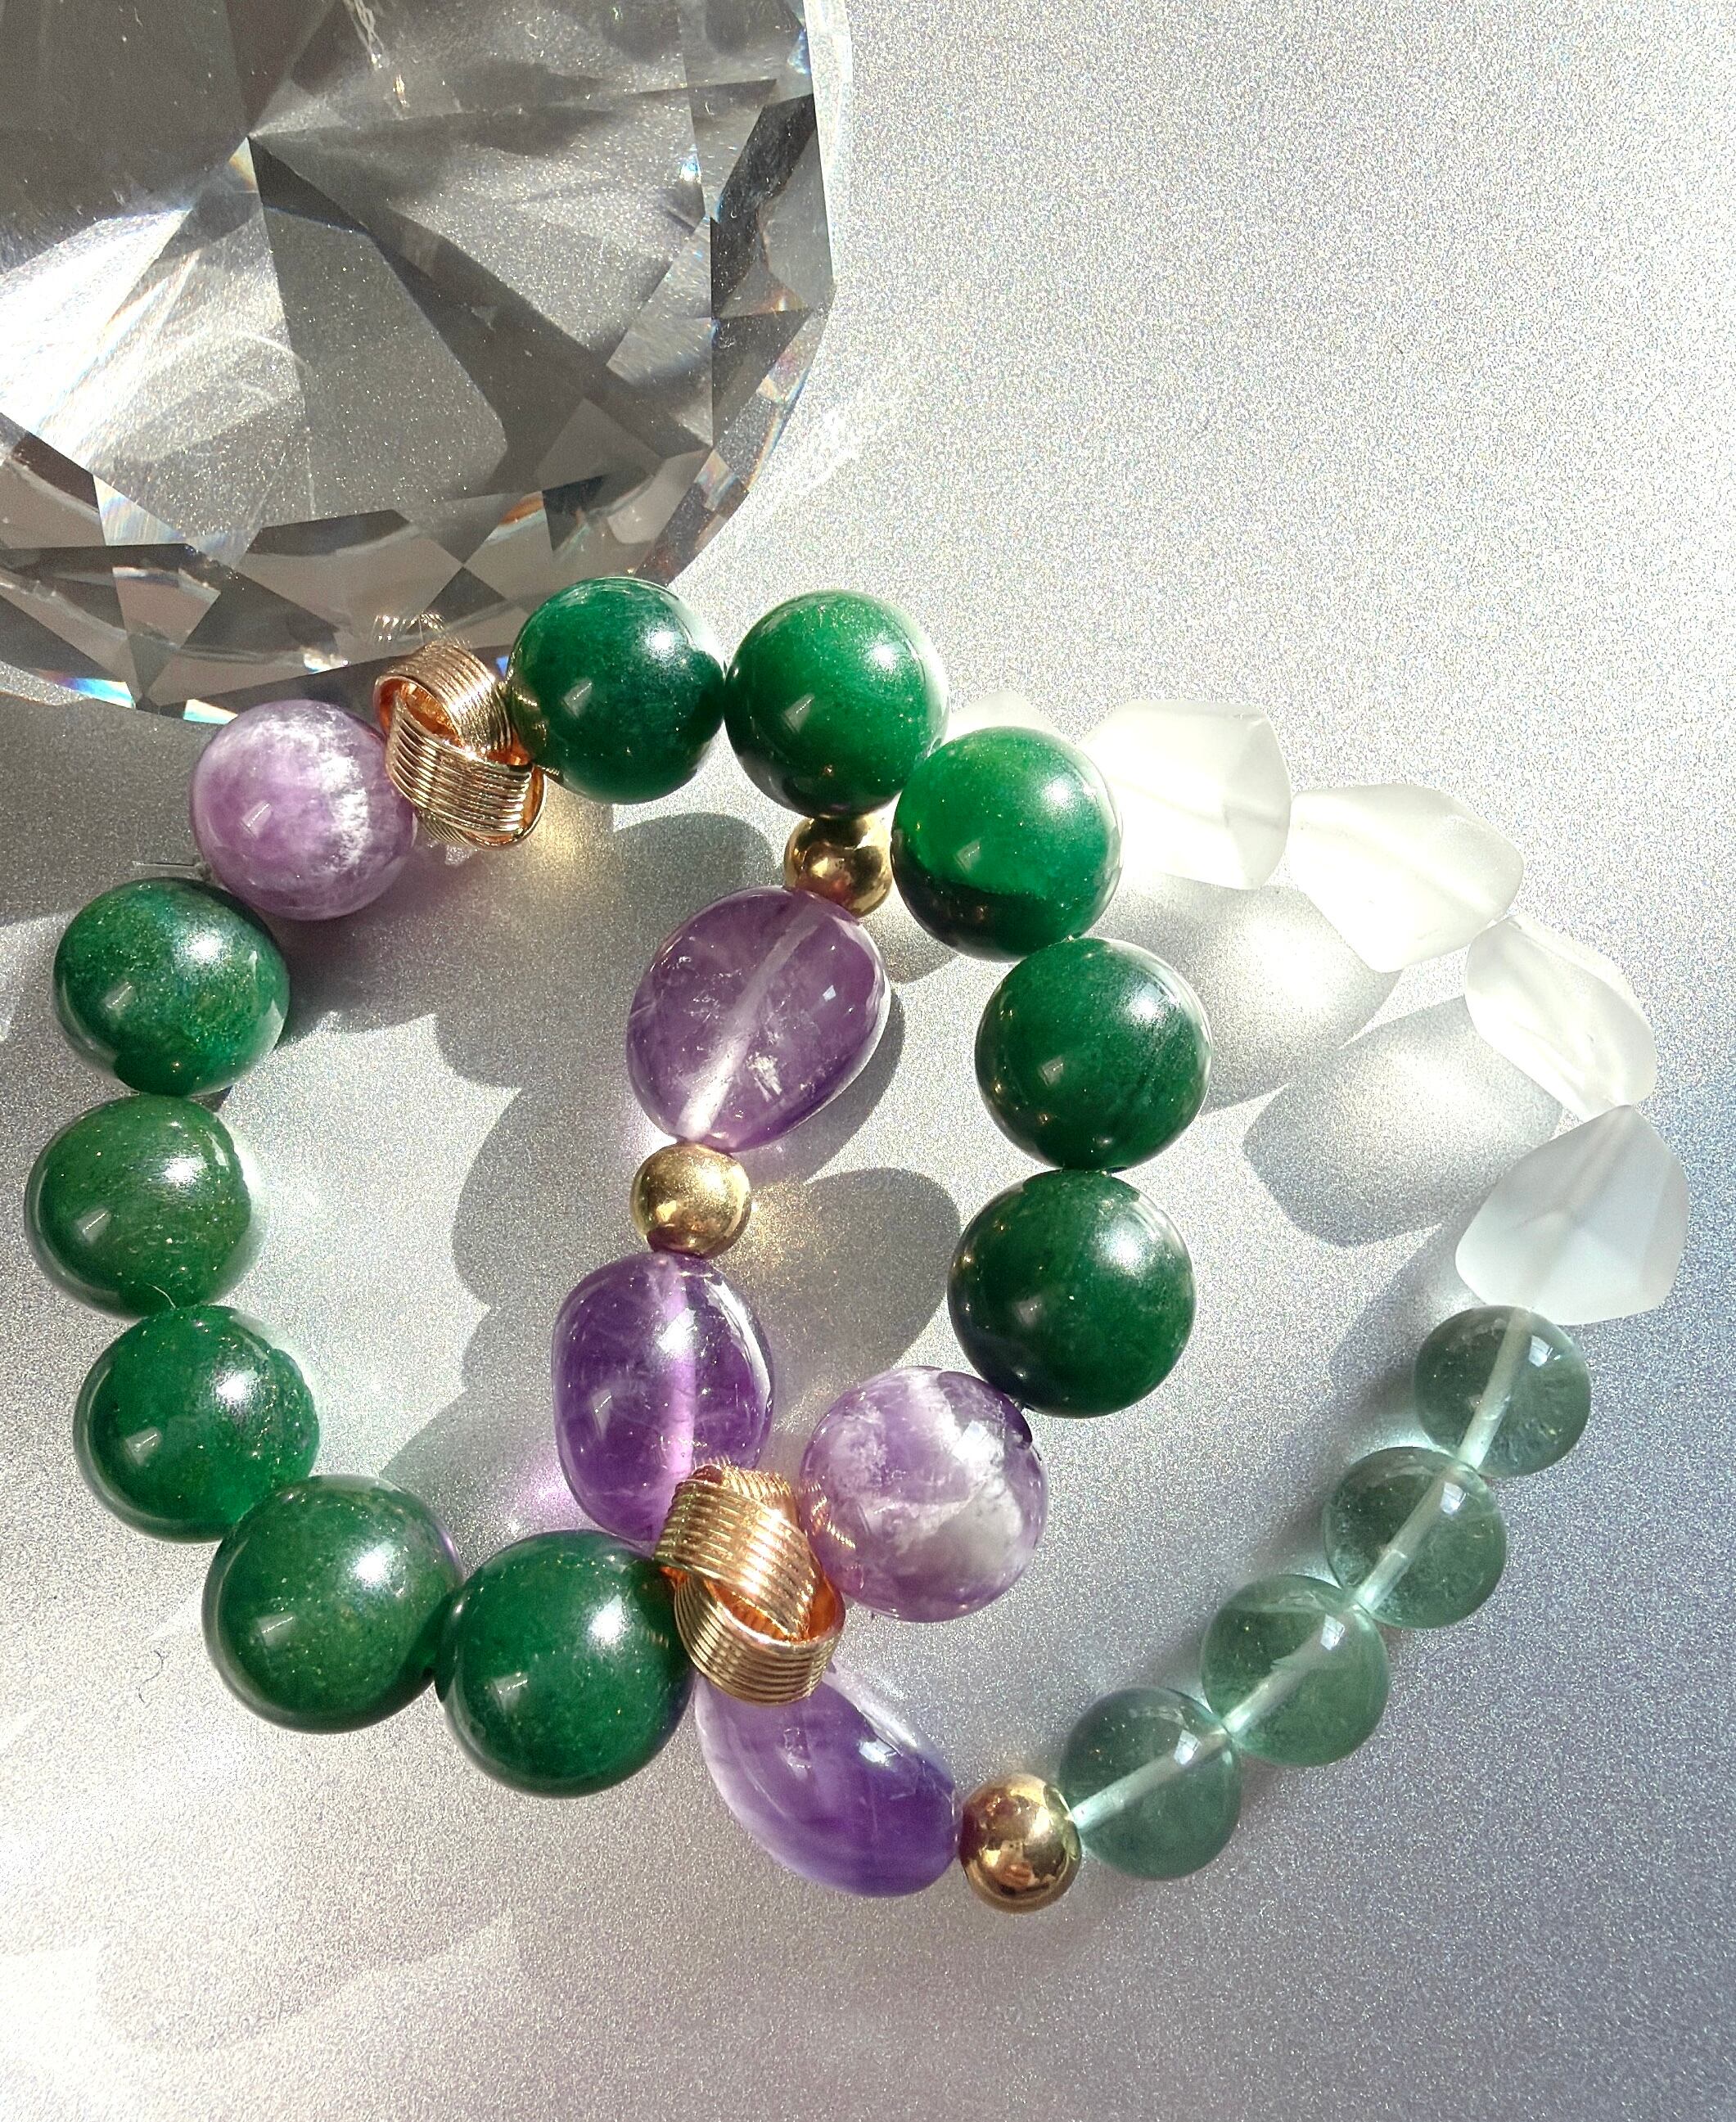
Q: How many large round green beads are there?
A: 10